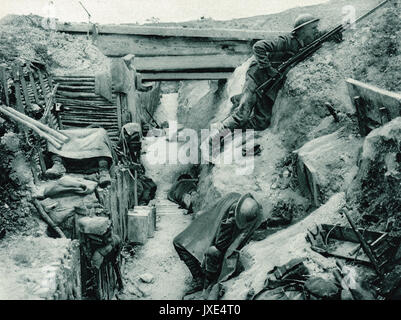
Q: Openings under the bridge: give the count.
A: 1